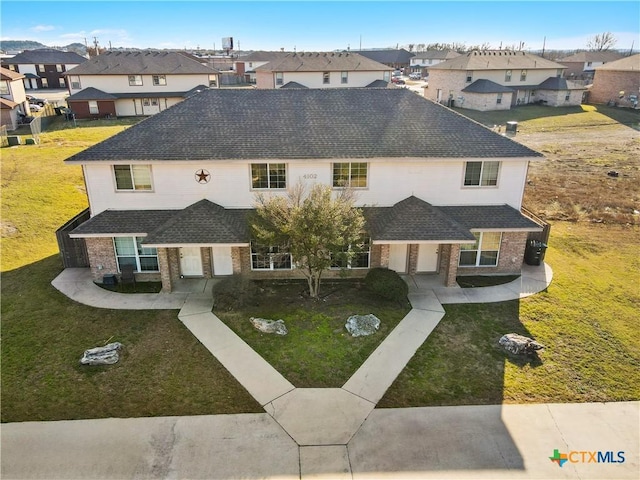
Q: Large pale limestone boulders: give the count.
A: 4